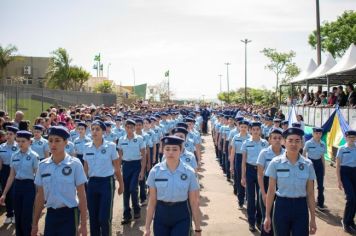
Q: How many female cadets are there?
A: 1